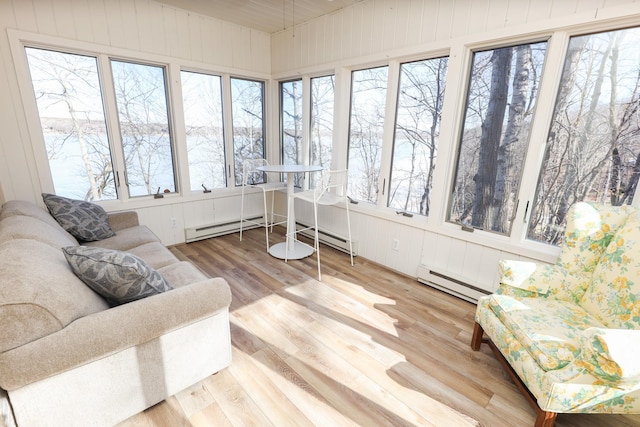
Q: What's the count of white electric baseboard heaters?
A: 3